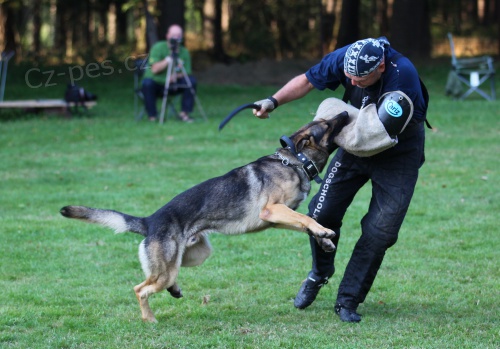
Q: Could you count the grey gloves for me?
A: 1